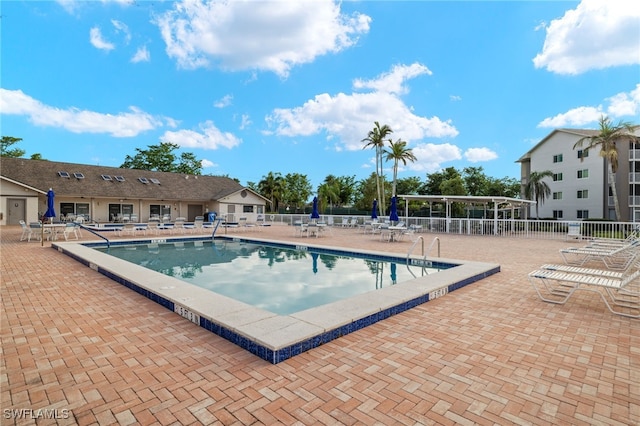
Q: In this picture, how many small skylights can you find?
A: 6